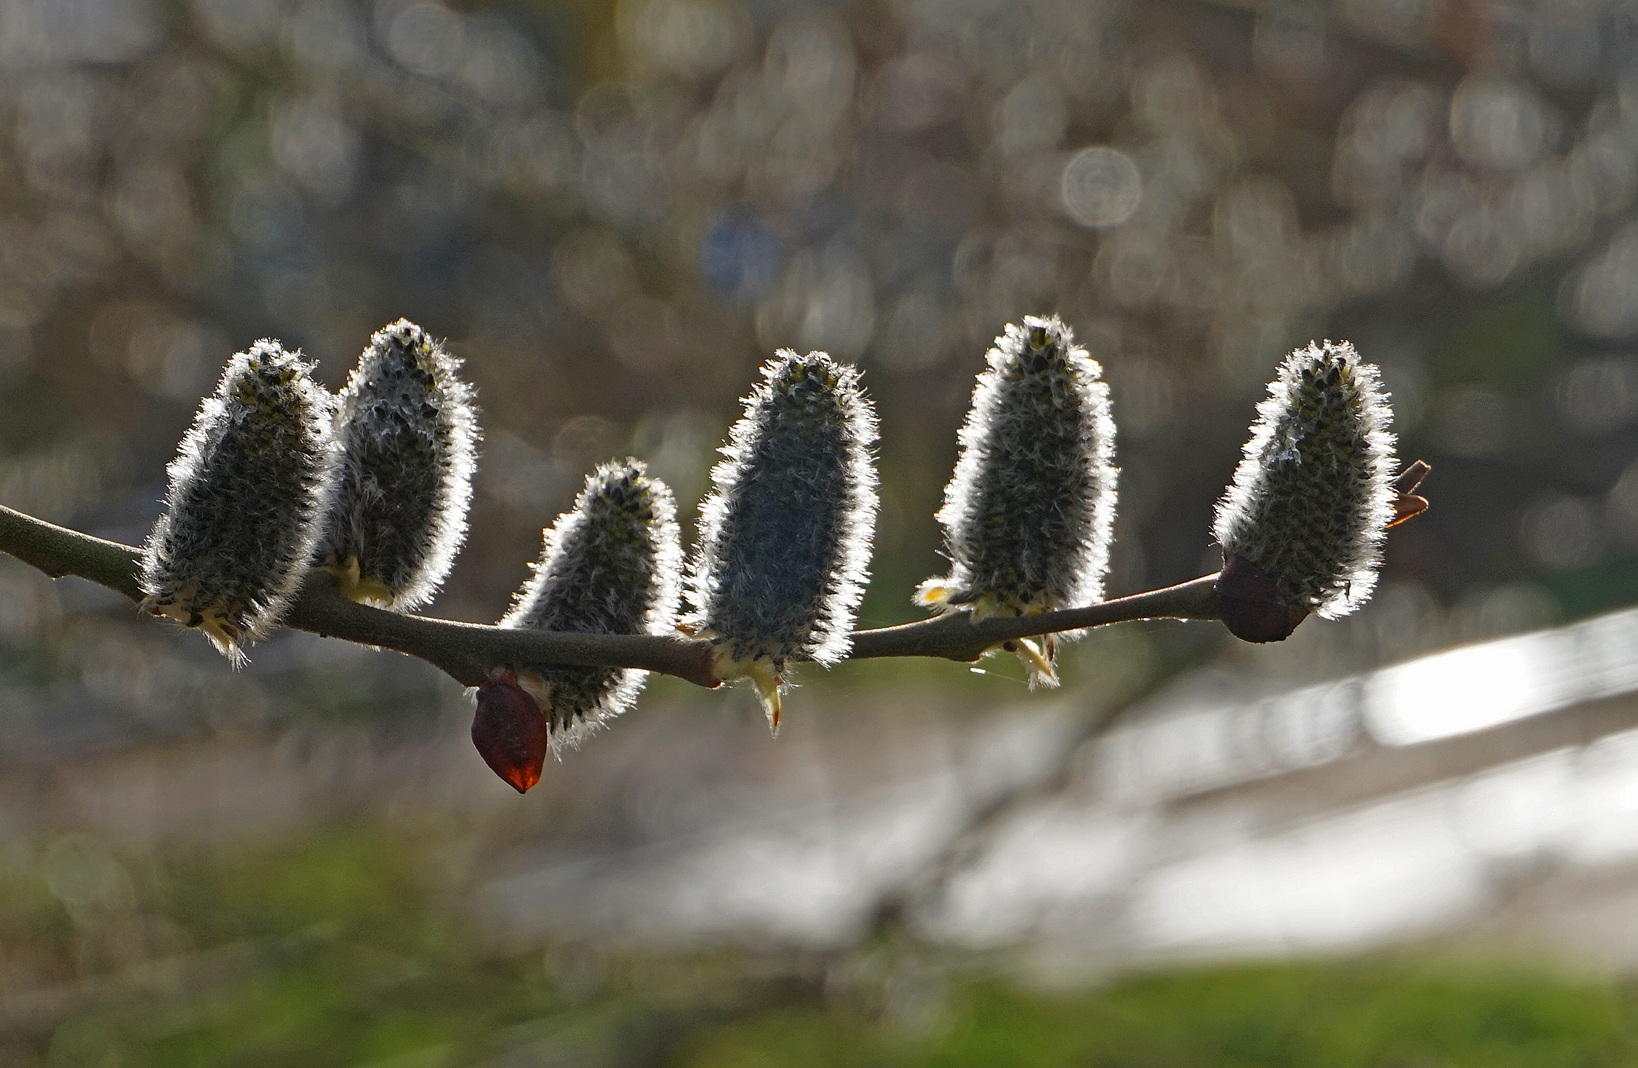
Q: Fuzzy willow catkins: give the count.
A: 6